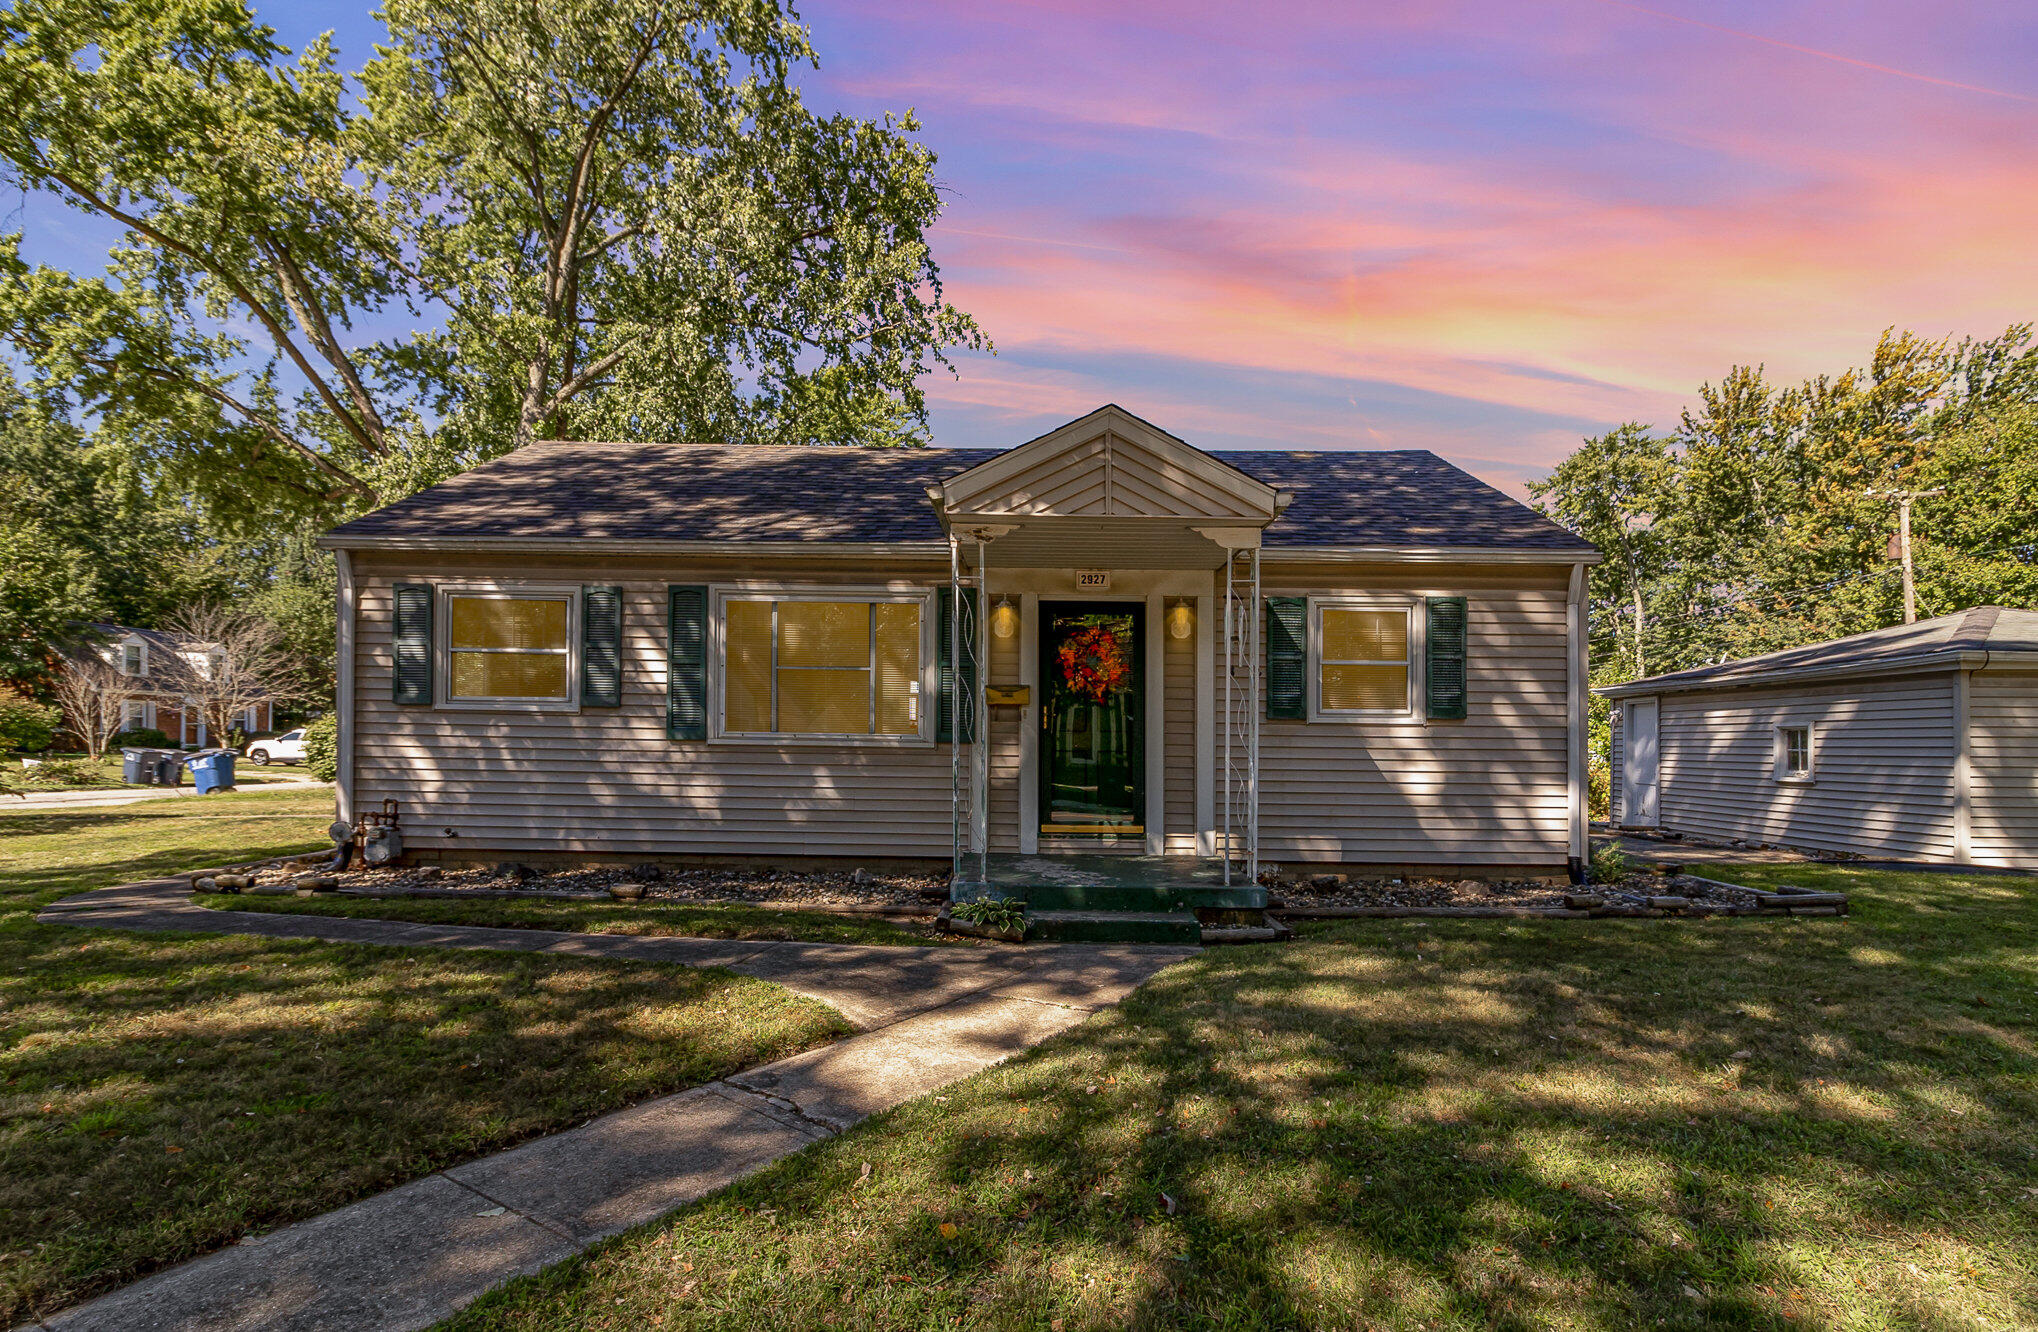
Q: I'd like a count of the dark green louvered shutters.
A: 6